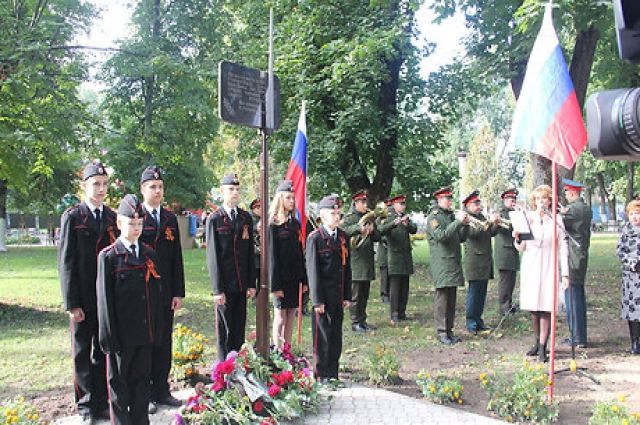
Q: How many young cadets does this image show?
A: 6